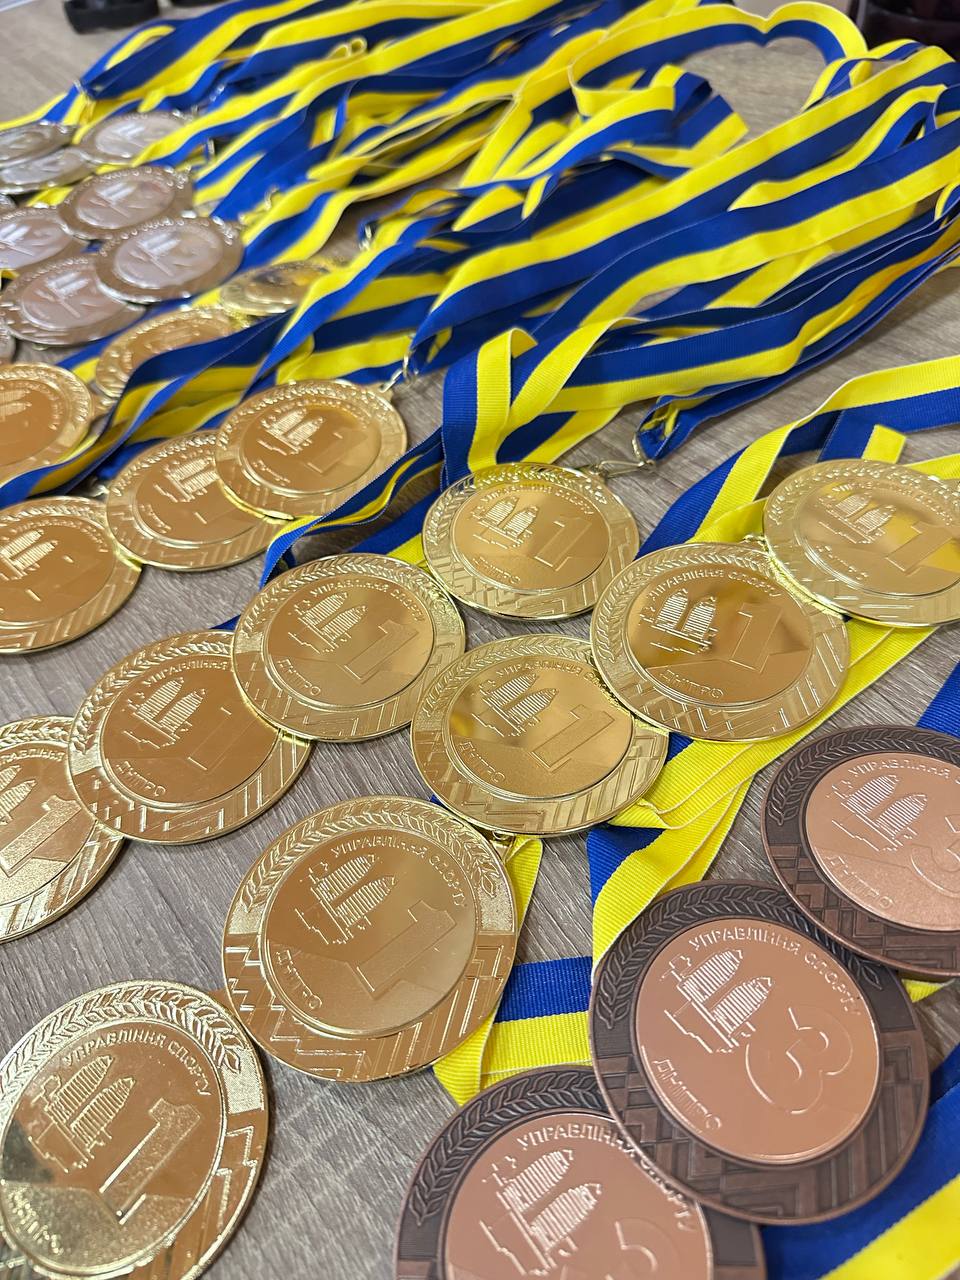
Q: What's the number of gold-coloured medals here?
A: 15